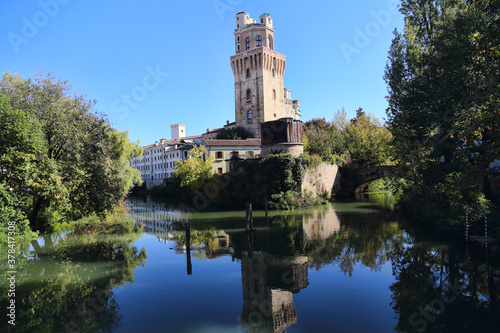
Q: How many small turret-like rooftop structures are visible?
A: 2